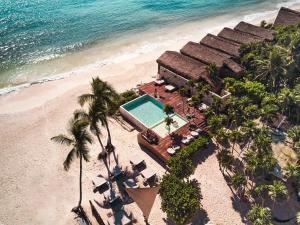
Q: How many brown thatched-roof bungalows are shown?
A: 6